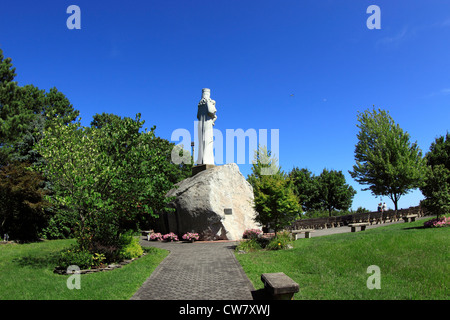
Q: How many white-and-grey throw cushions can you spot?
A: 0